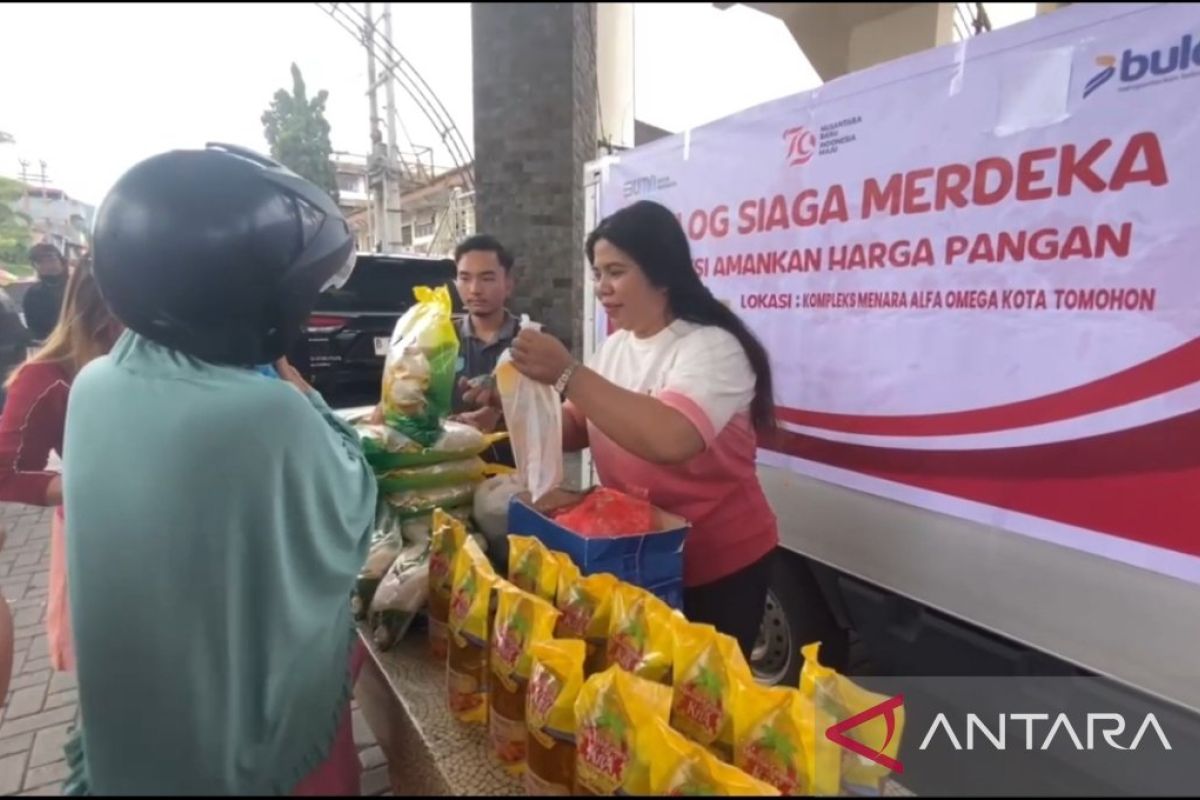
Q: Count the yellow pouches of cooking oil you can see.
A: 12